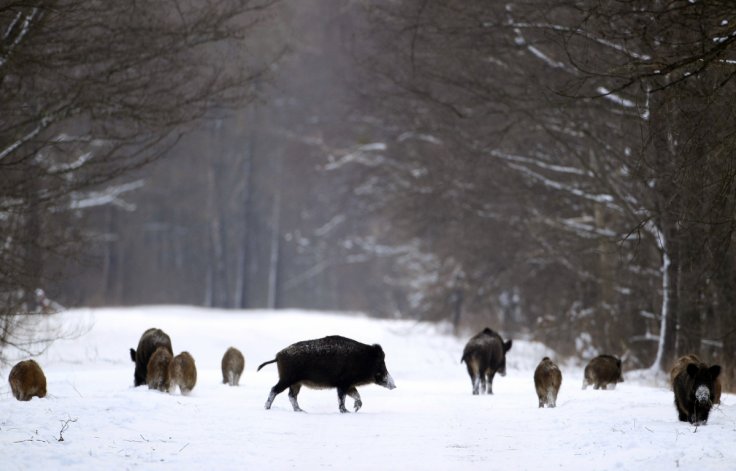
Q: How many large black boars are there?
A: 4